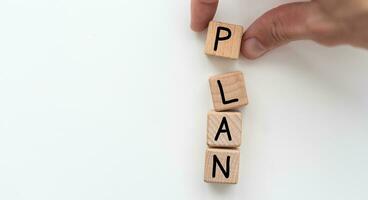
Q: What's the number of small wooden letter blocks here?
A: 4